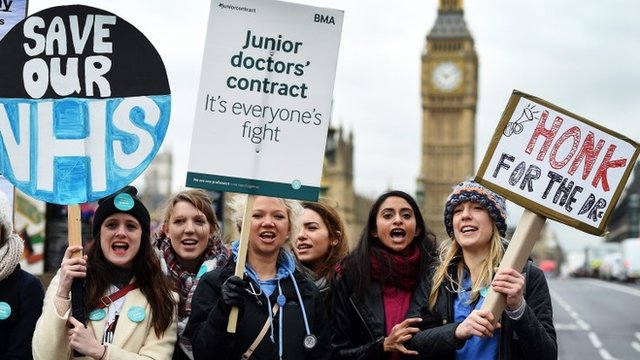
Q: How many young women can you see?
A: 6